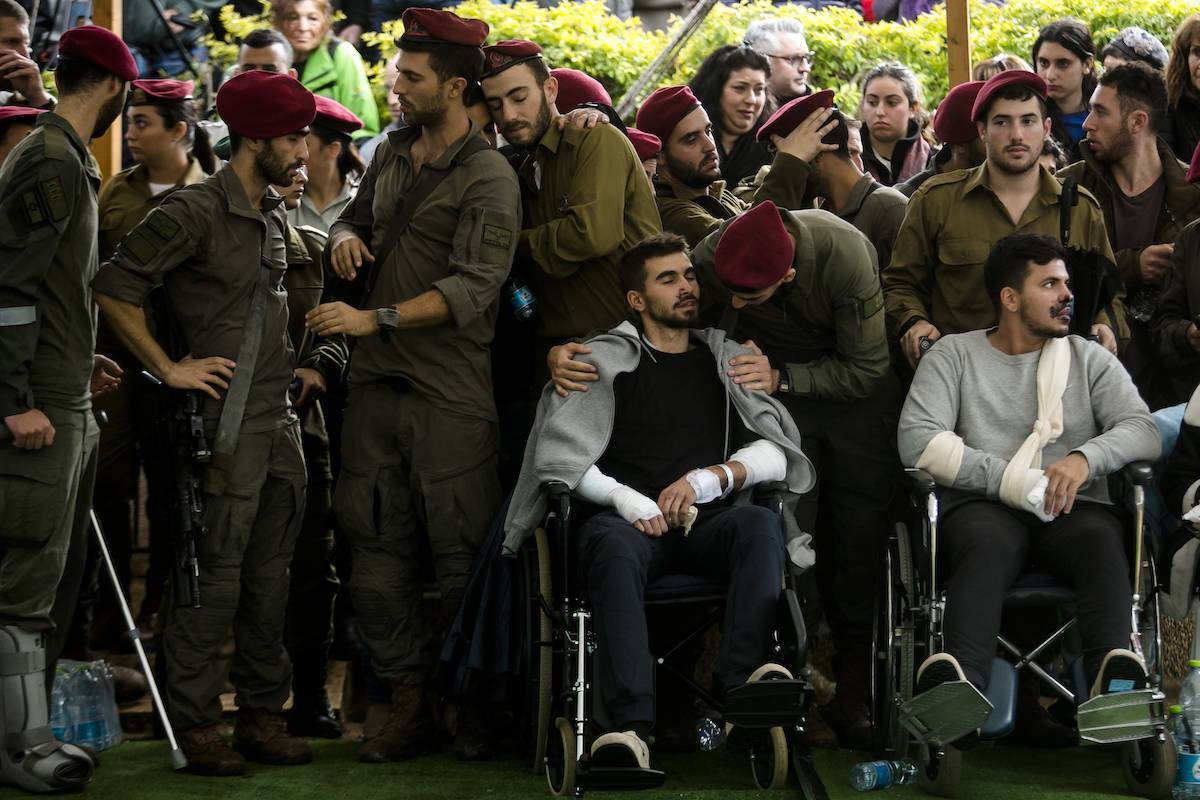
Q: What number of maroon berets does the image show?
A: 15